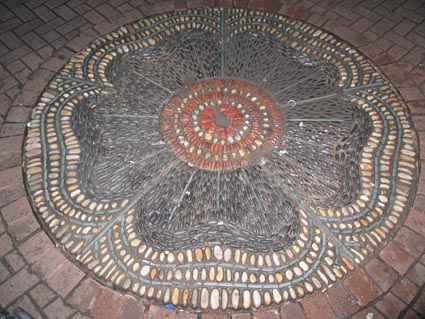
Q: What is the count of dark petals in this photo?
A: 5